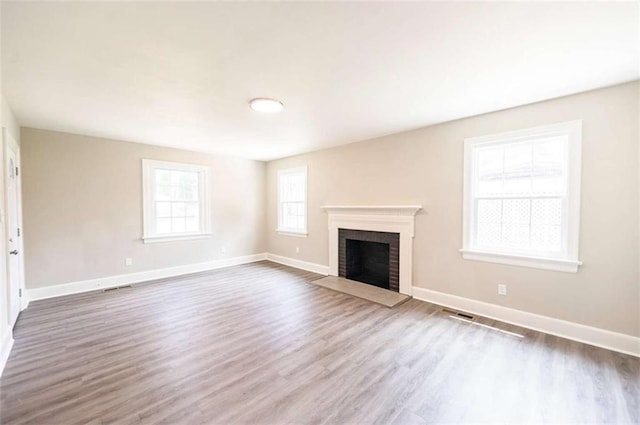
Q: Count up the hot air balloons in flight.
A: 0